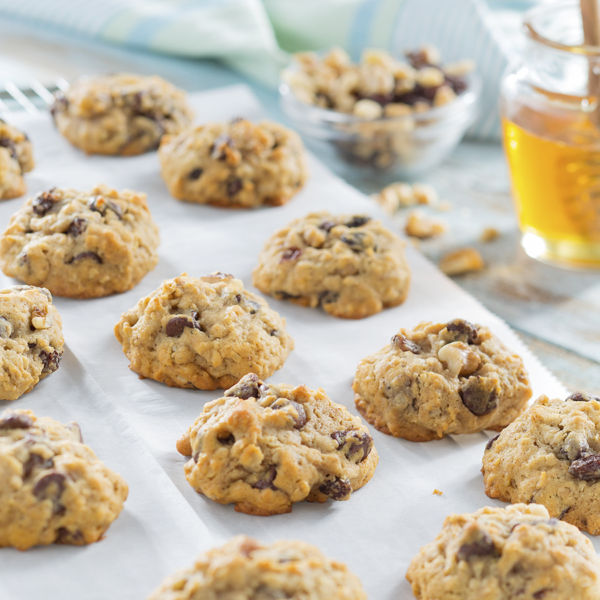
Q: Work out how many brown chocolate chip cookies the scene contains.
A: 13